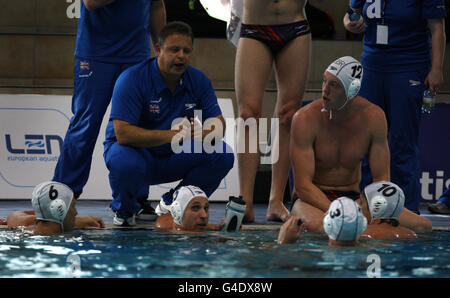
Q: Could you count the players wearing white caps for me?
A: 5